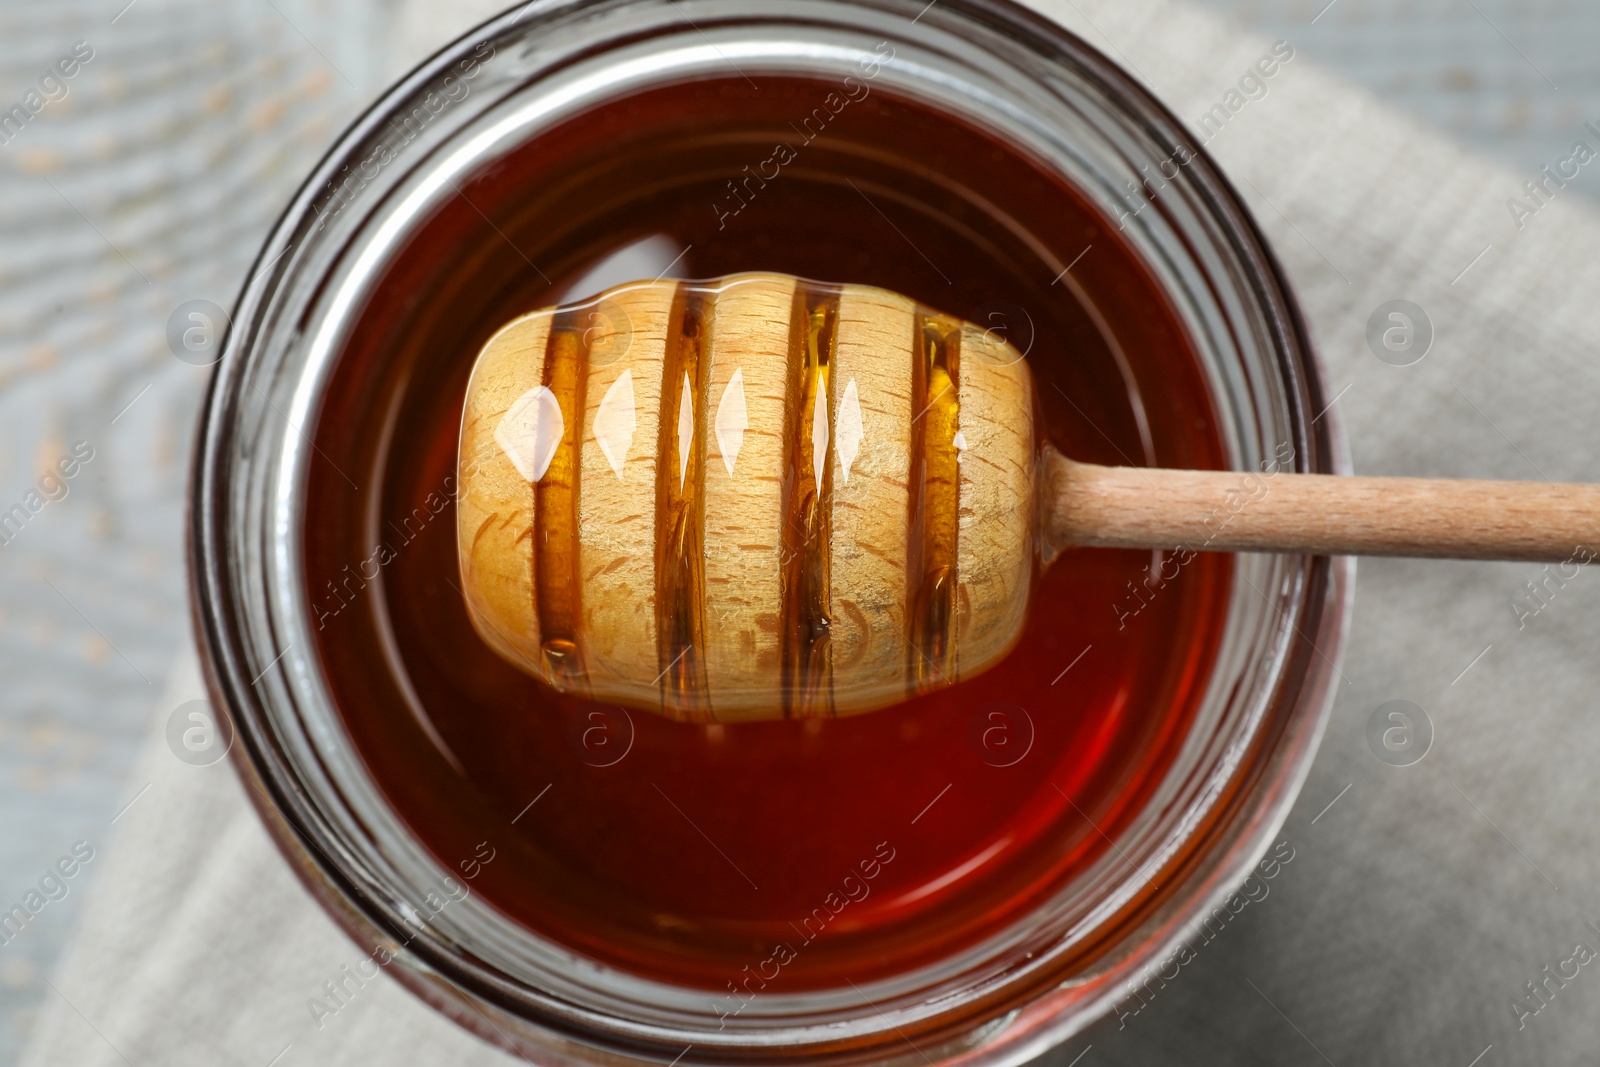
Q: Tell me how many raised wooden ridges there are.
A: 5